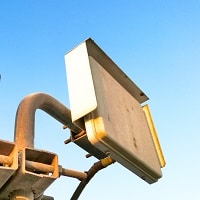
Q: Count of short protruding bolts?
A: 3